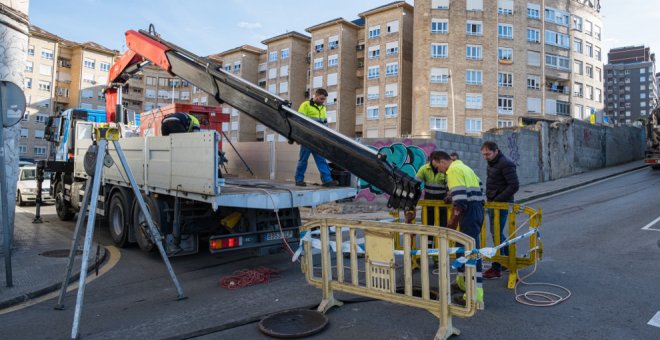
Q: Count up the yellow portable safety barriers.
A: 2